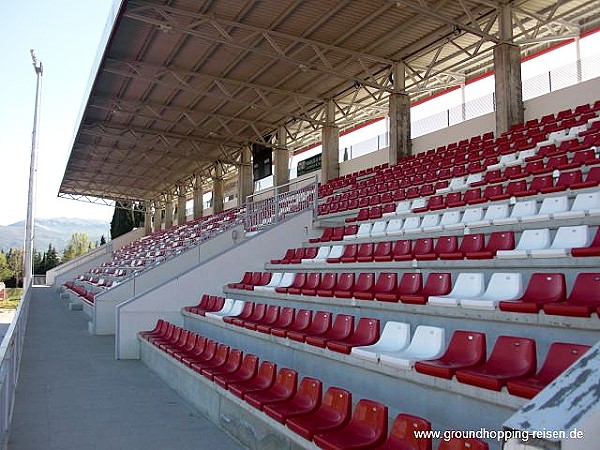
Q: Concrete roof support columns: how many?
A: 11